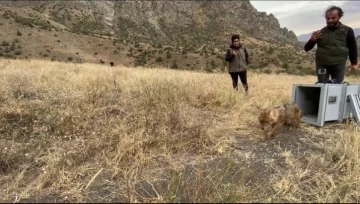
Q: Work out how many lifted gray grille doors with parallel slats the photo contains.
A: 1